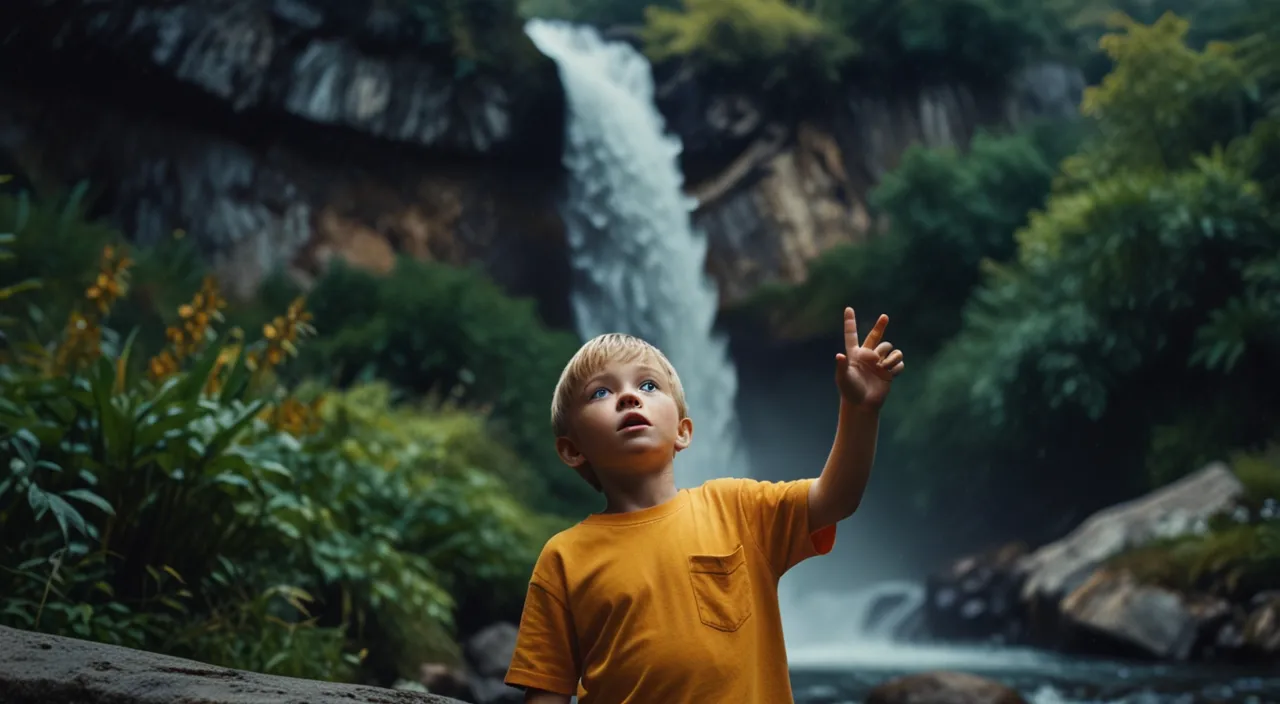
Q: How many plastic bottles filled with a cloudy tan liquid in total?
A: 0